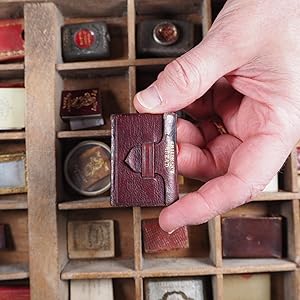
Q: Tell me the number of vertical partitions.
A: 4